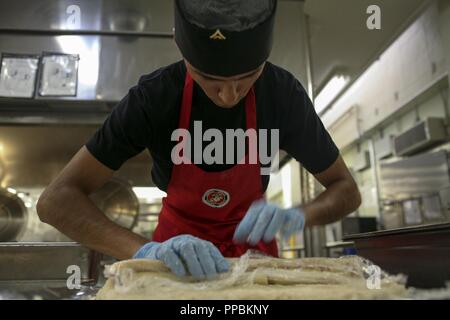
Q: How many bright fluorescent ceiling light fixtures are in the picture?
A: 1